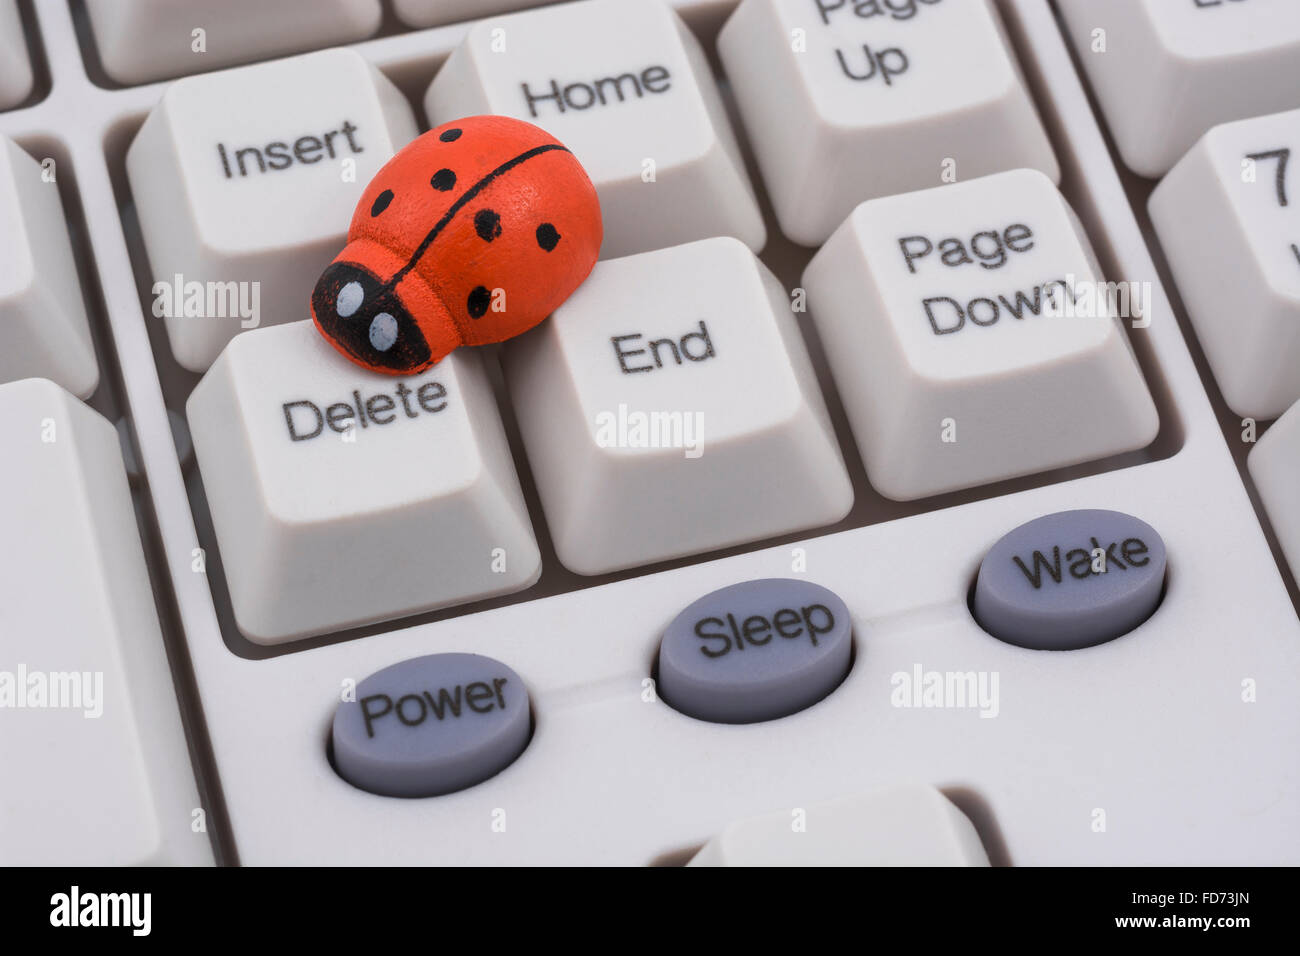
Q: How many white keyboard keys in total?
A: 15